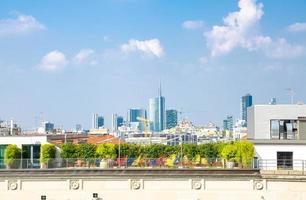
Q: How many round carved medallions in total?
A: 5